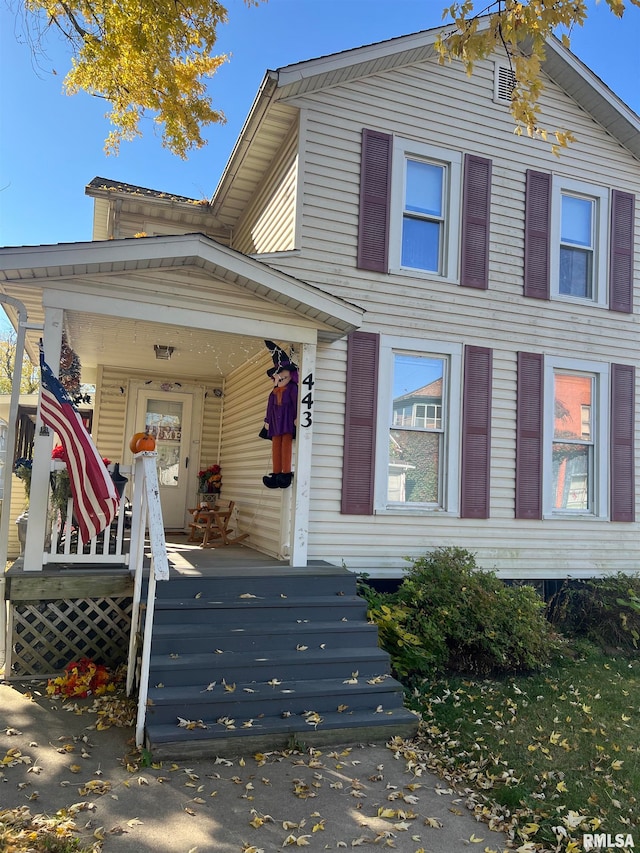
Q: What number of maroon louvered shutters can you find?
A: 8